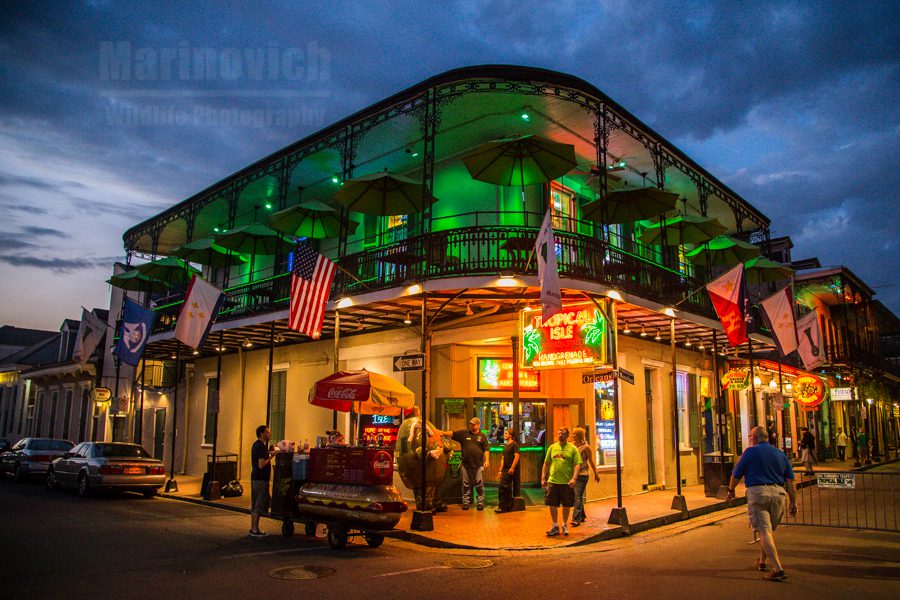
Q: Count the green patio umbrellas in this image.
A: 11